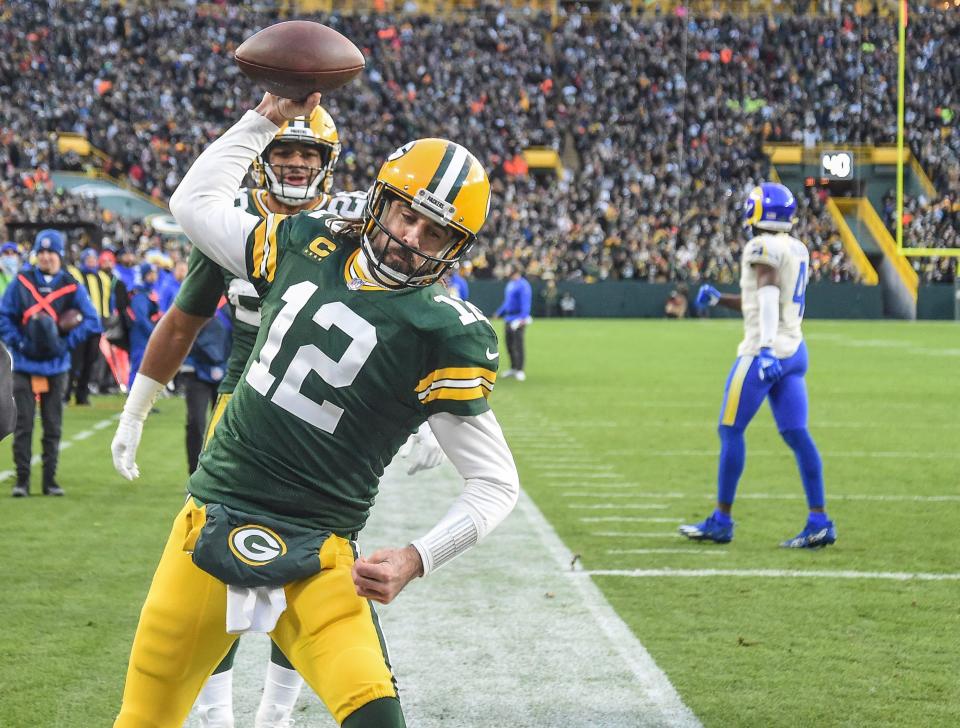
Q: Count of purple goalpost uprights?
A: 0